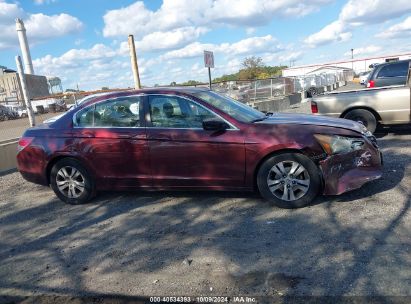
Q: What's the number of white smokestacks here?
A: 1